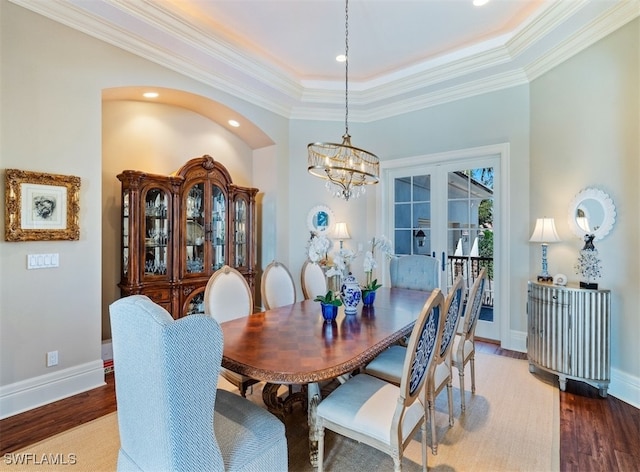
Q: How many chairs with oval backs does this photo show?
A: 6